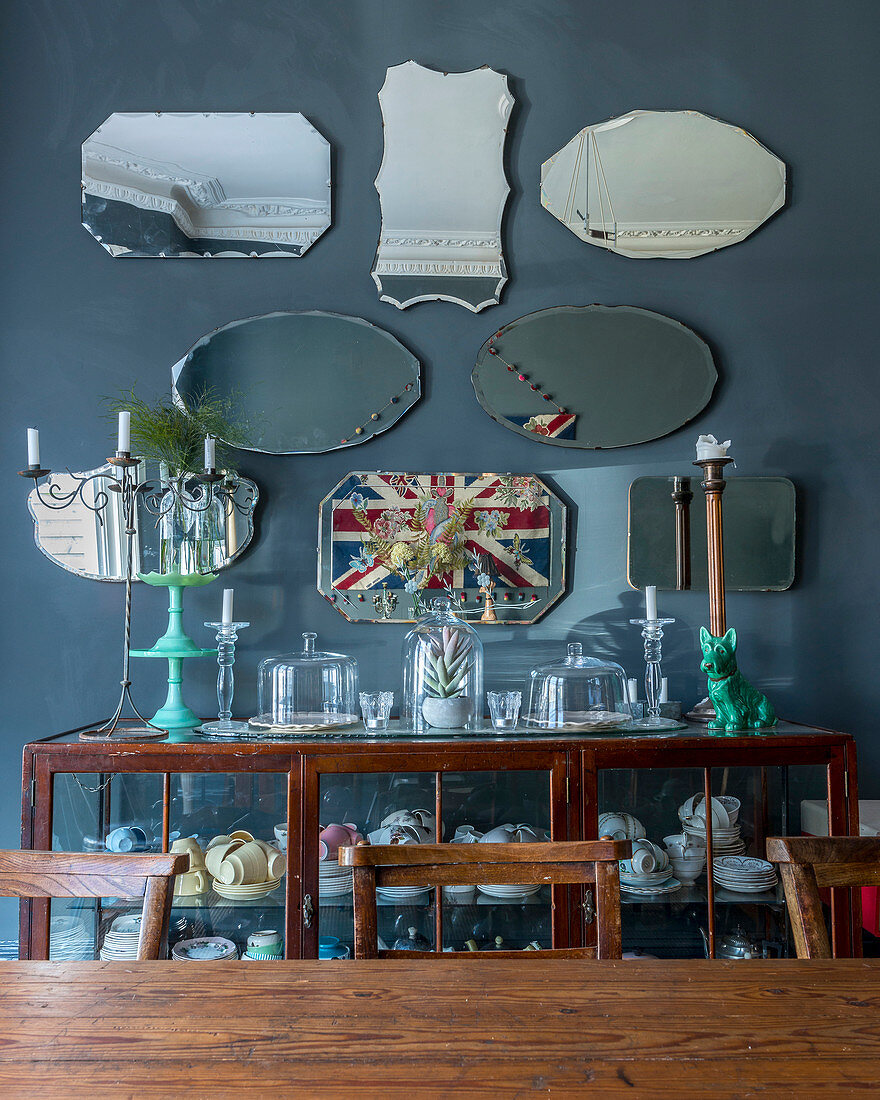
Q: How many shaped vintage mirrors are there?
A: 8